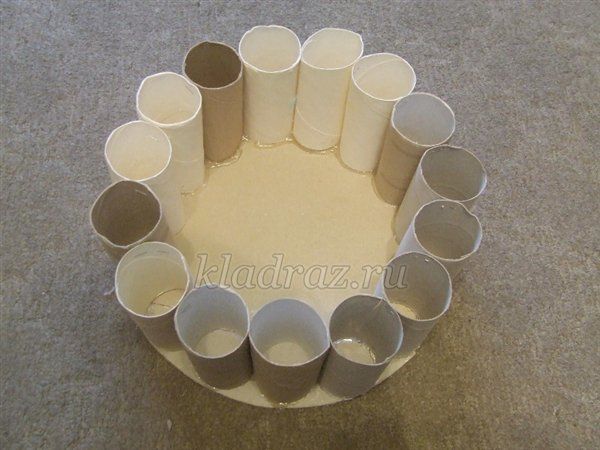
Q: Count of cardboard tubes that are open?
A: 15